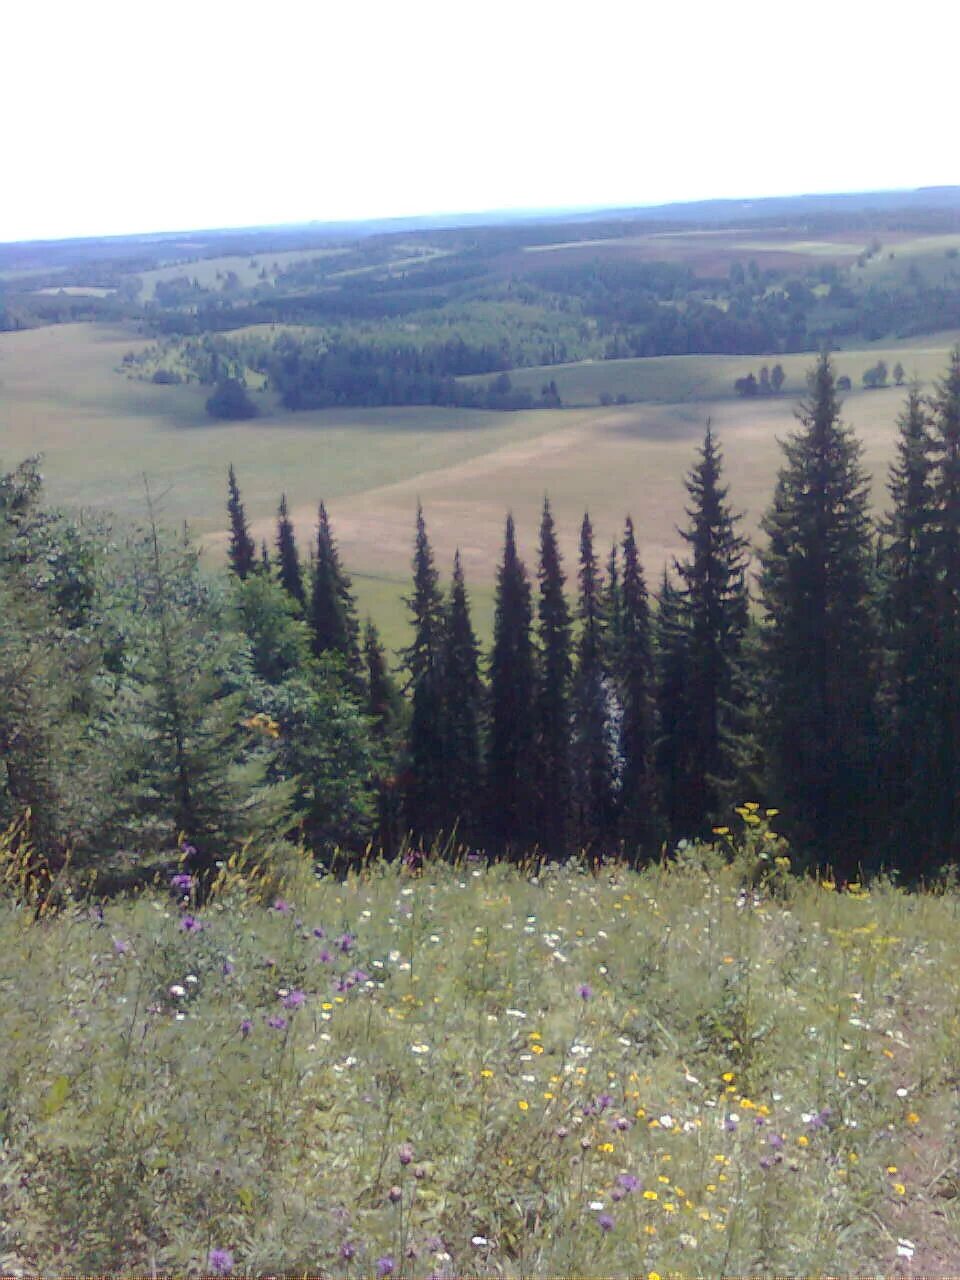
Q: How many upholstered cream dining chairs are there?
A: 0